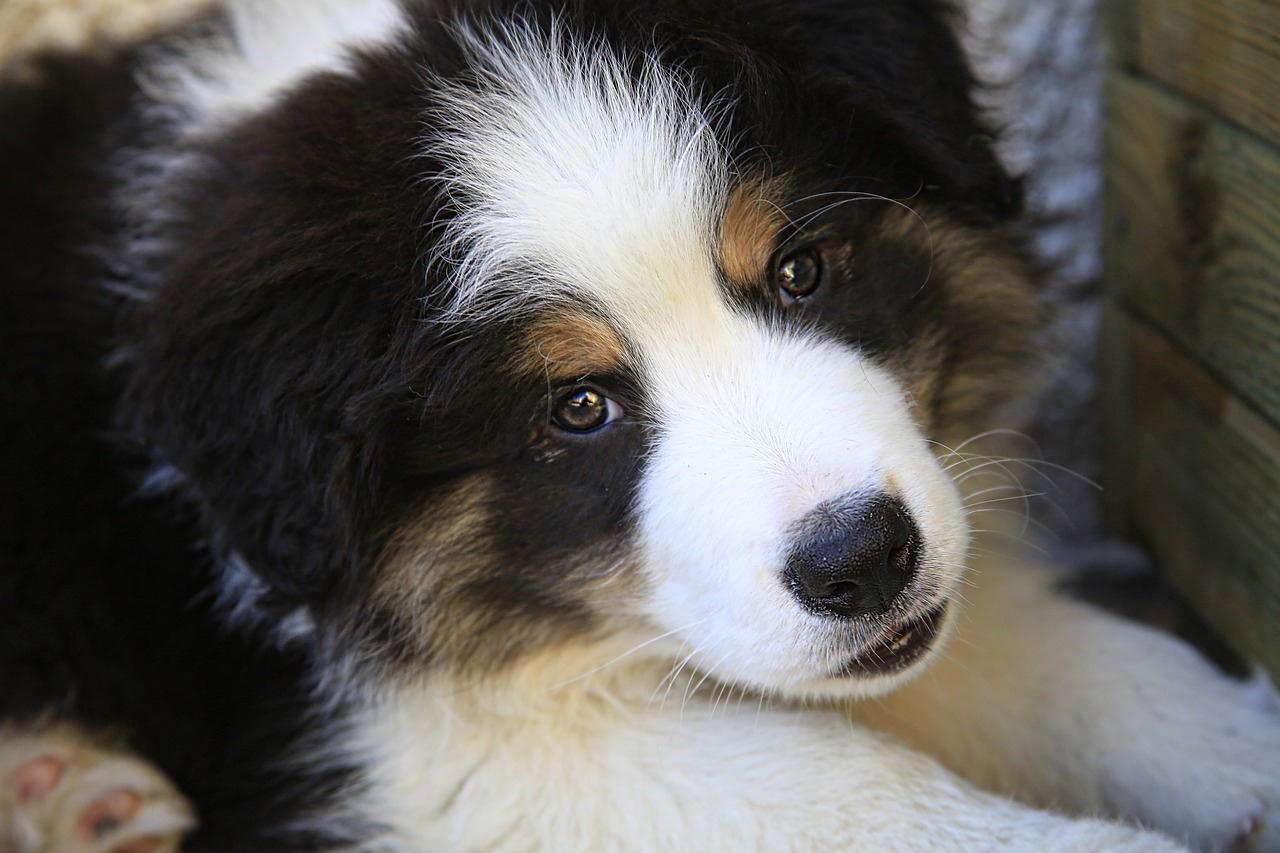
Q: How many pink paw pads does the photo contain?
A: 3